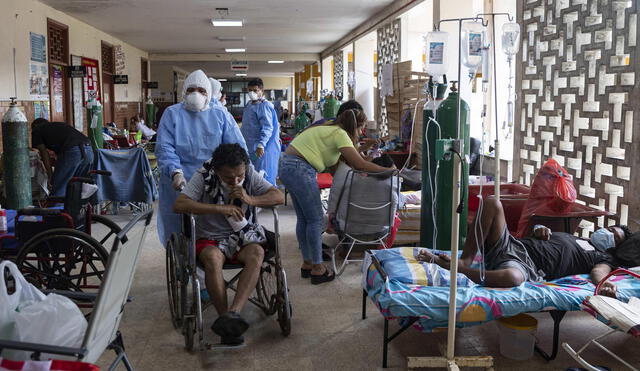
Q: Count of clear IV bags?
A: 3